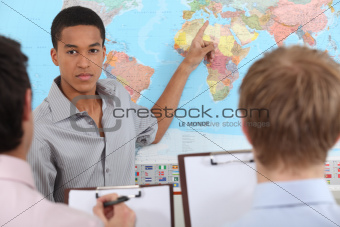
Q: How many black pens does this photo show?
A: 1